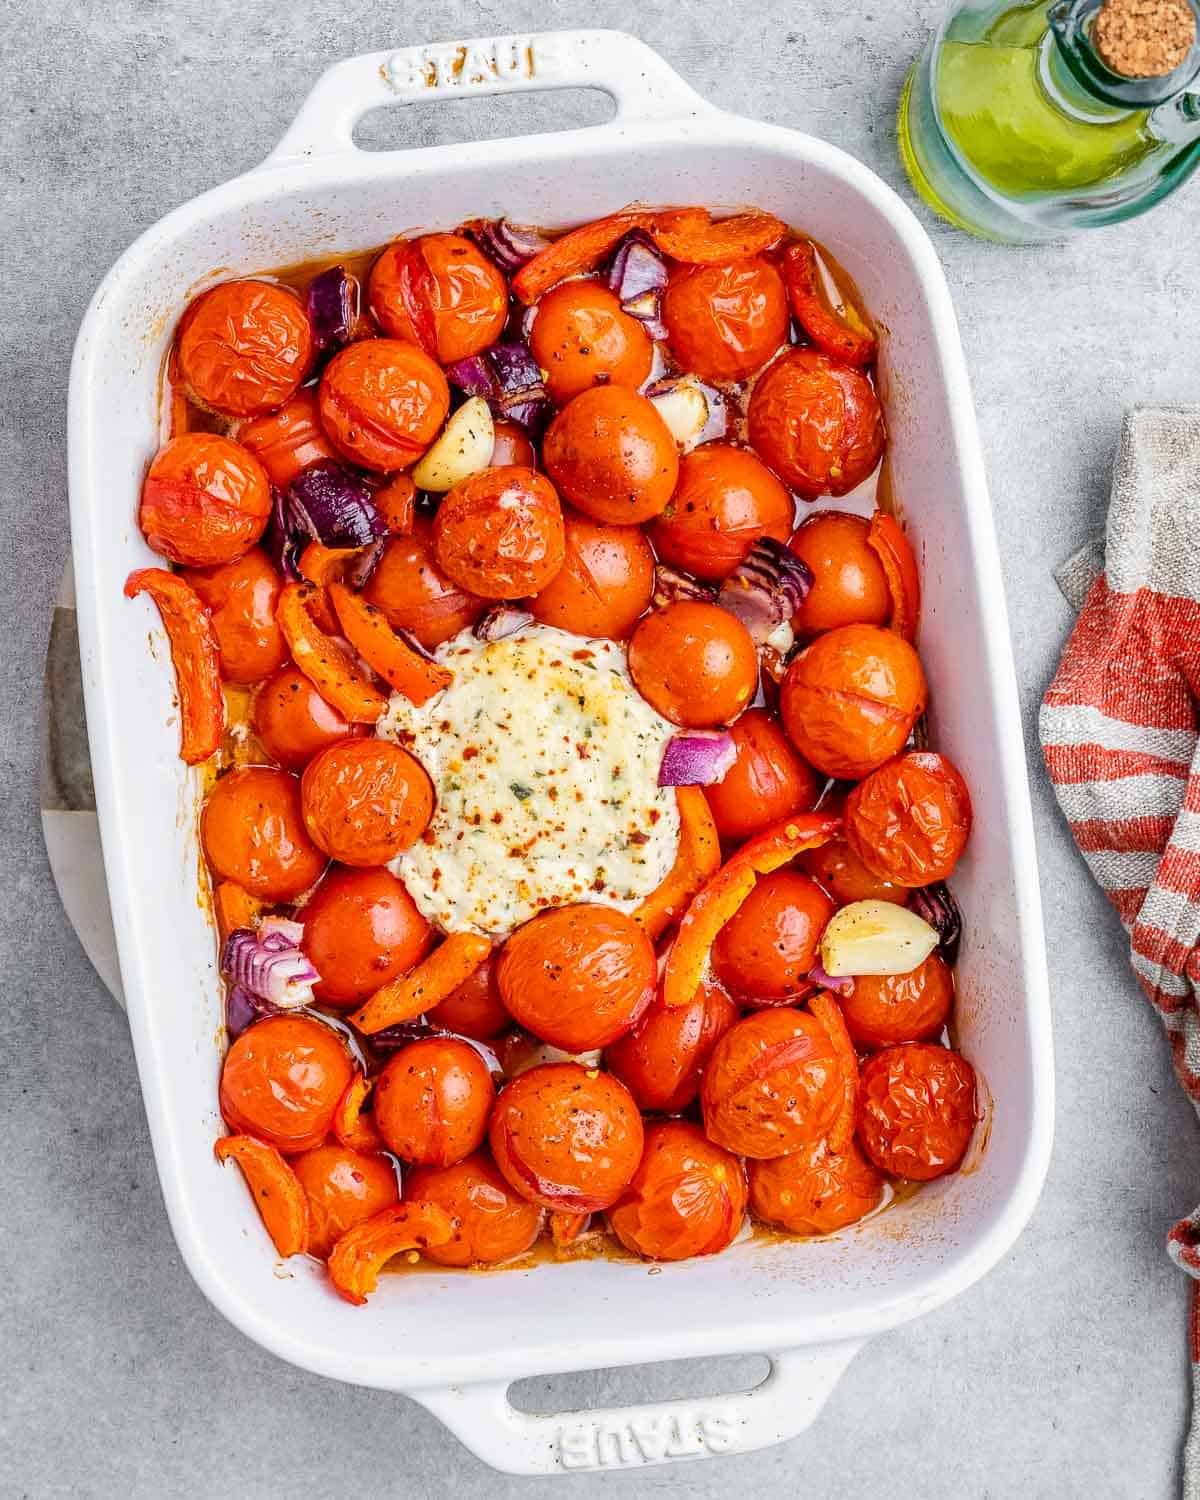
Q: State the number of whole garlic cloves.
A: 3